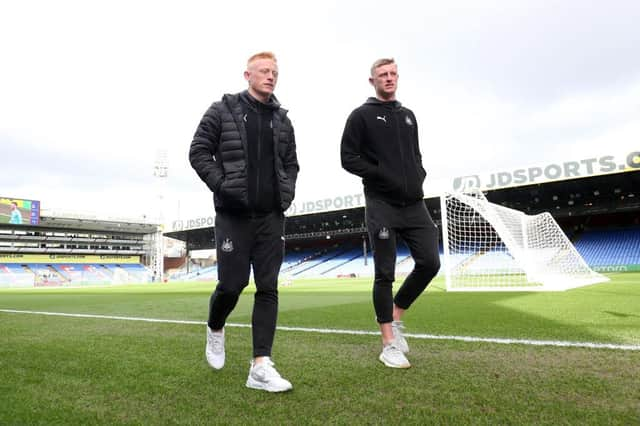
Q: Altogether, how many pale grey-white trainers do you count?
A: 4